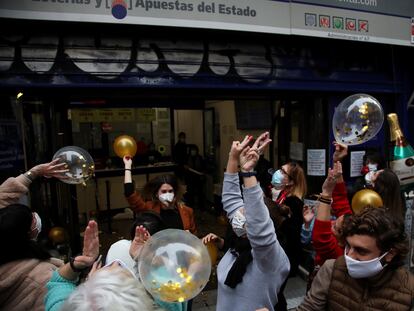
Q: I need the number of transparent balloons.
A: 3